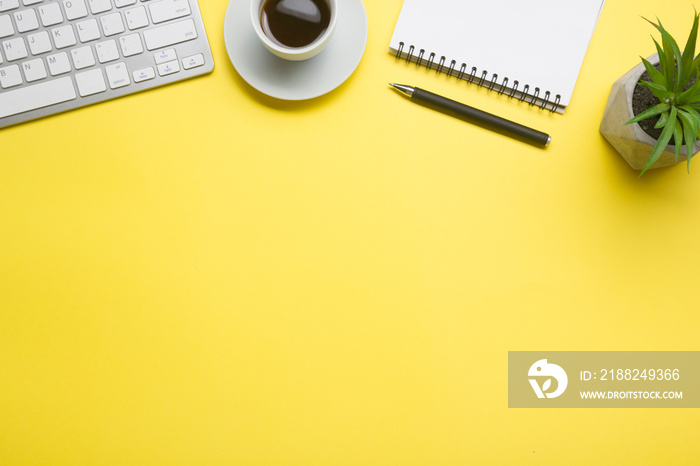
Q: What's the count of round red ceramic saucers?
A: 0